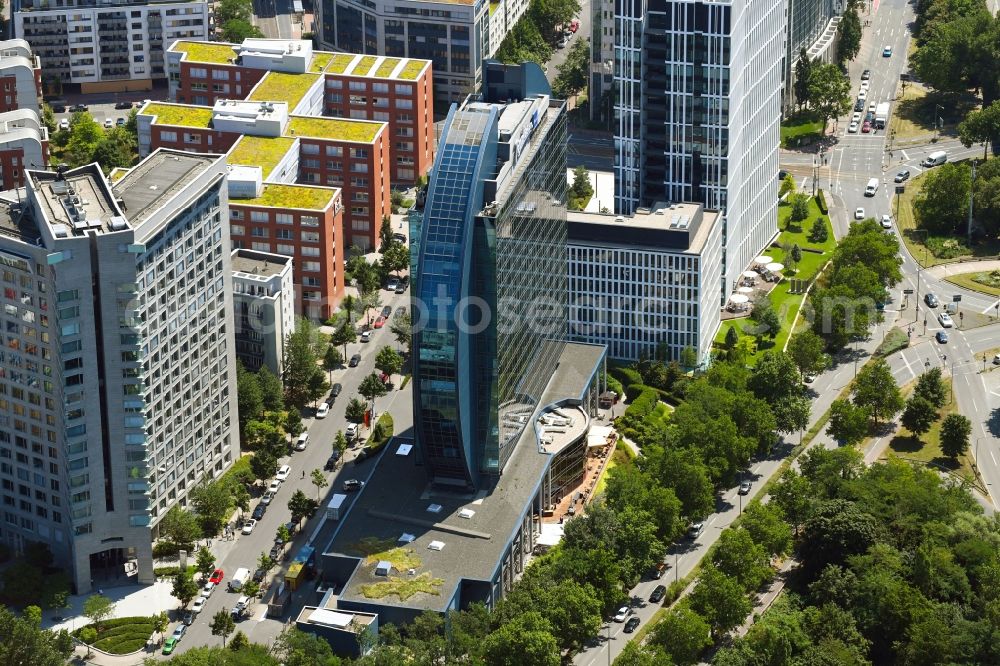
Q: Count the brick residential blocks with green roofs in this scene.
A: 3